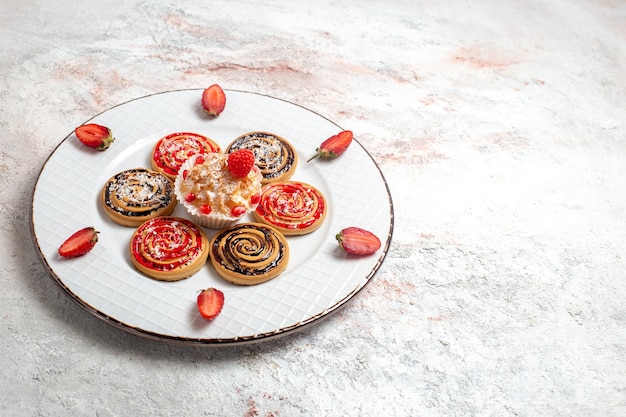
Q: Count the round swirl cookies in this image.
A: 6